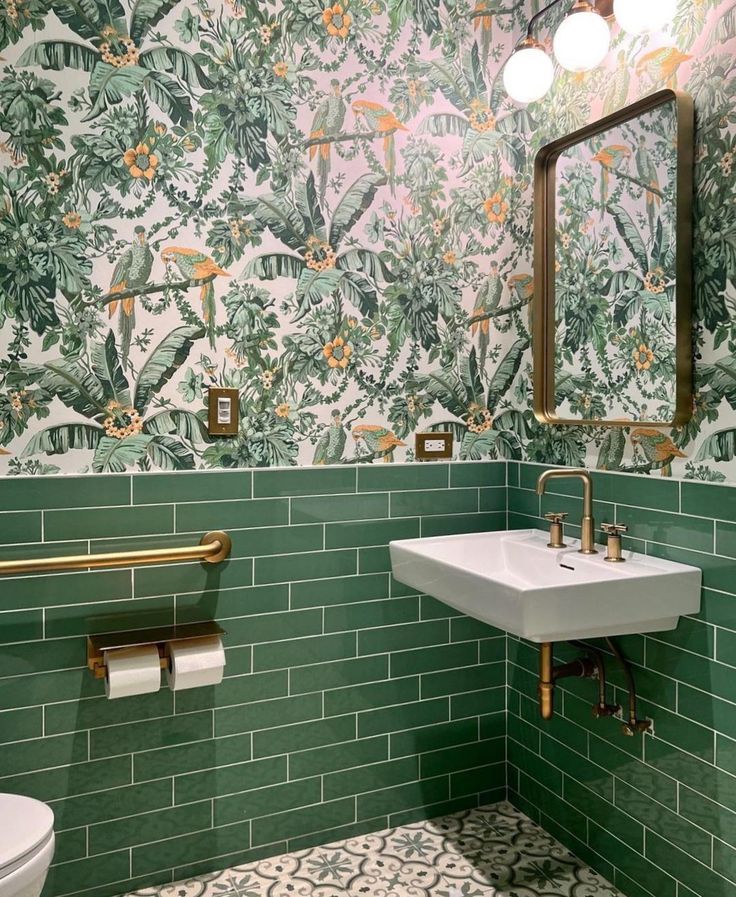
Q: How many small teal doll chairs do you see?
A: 0